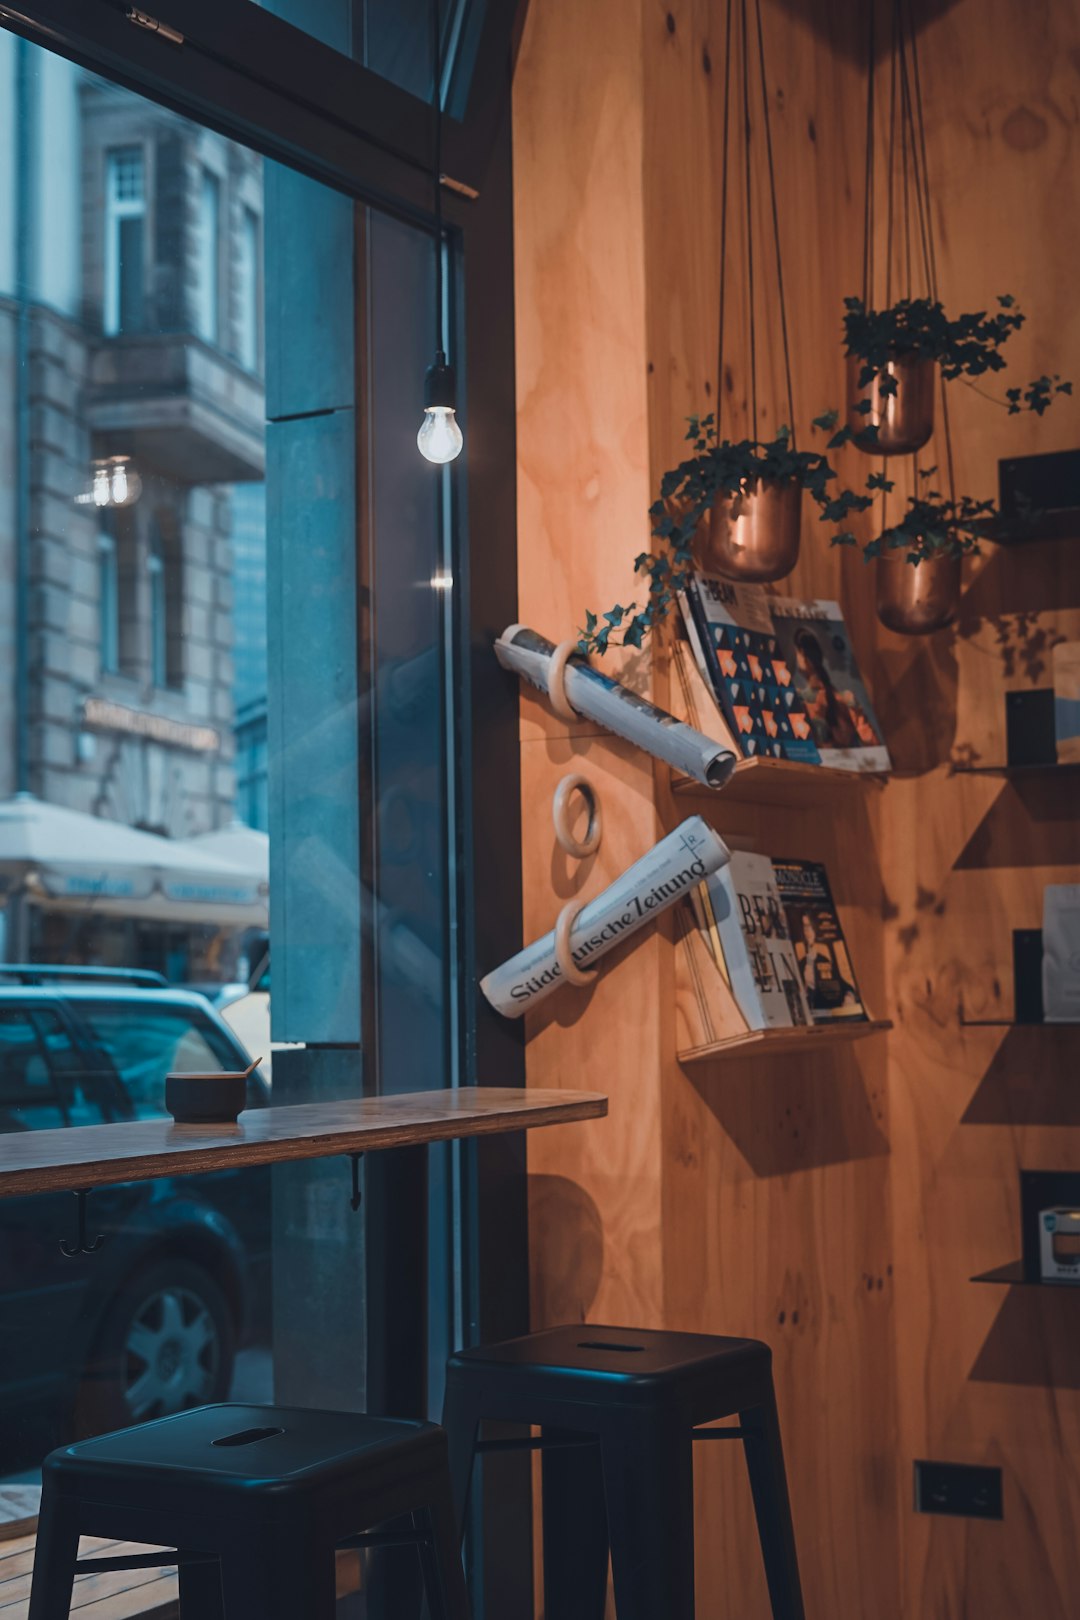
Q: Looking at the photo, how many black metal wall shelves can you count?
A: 4